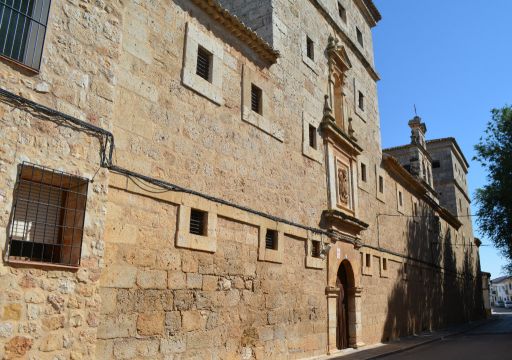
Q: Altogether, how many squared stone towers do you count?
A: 2